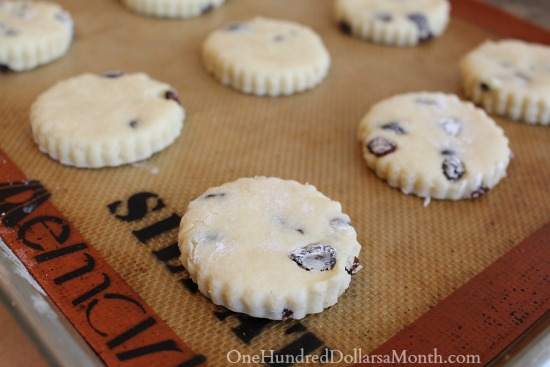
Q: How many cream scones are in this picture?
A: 8